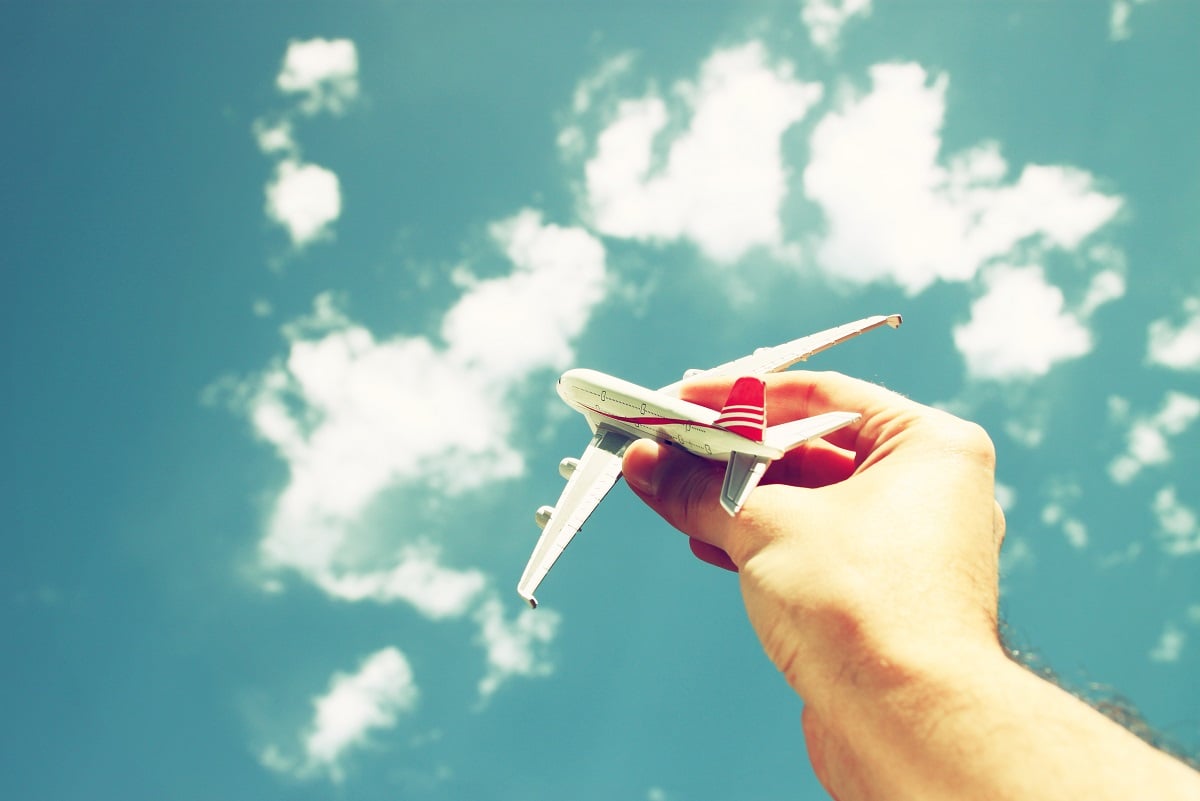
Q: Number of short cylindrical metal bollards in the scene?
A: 0